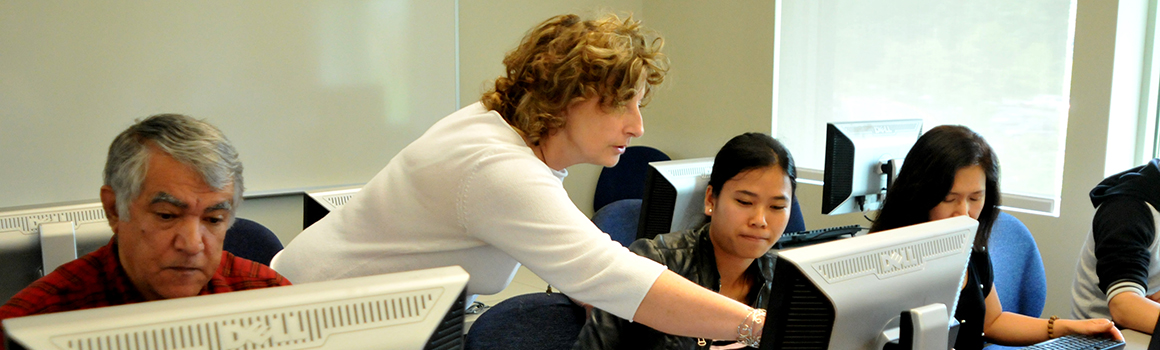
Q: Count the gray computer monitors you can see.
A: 6